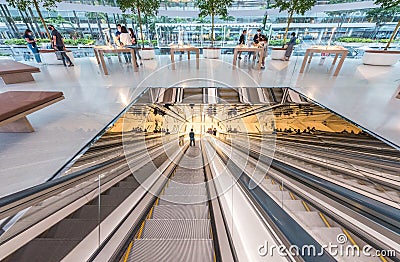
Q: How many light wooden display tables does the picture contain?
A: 4